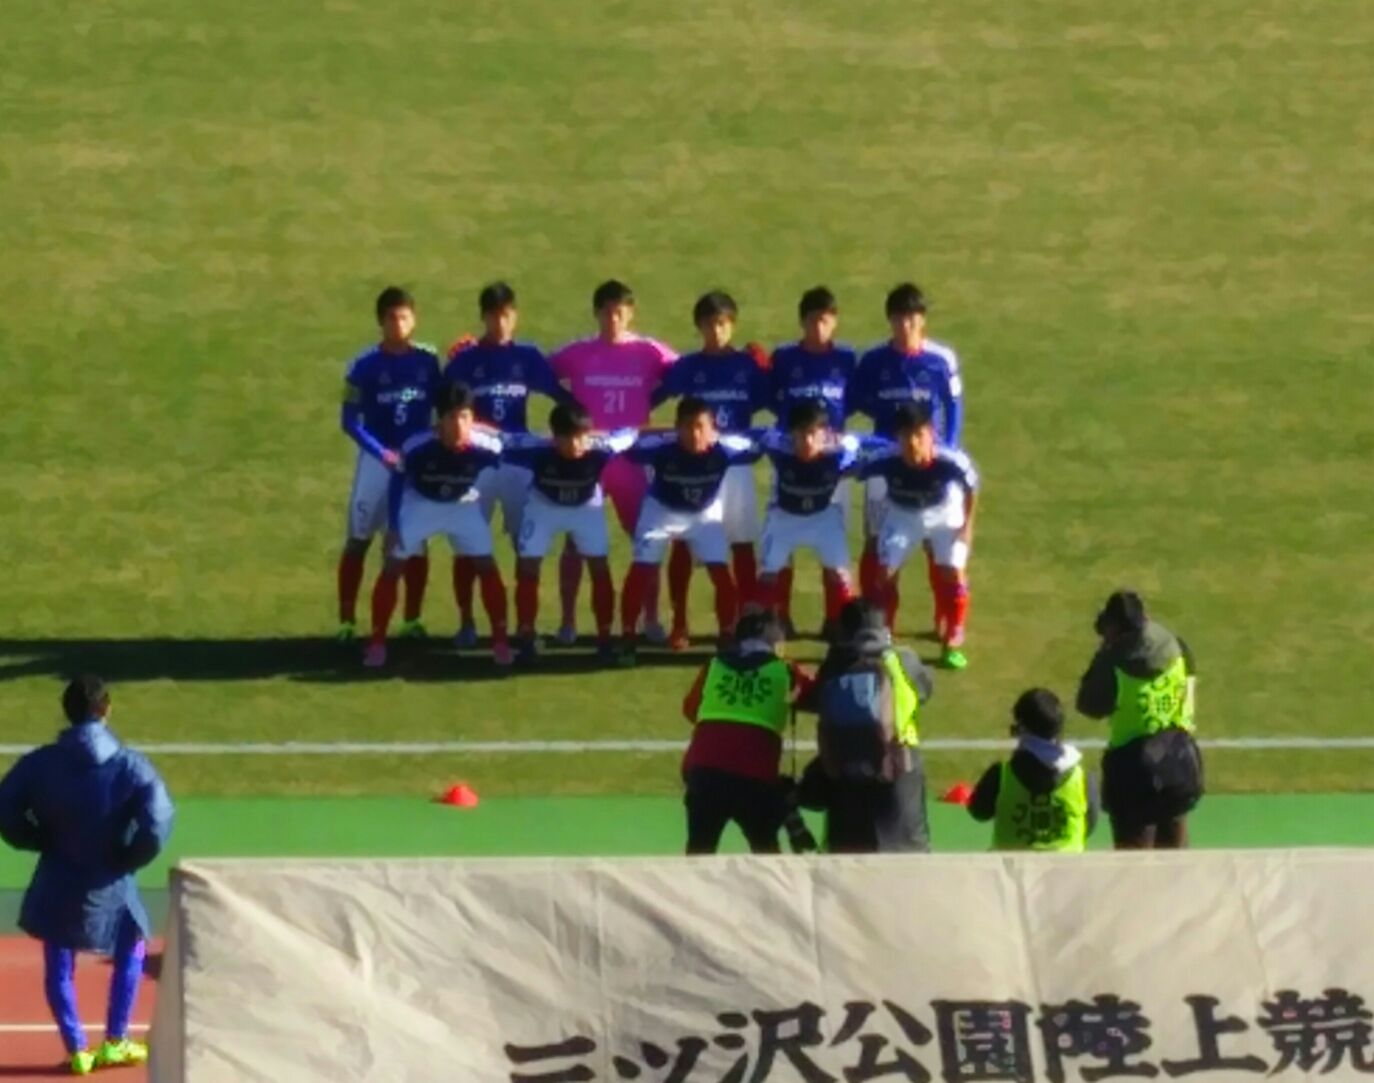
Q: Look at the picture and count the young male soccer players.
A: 11